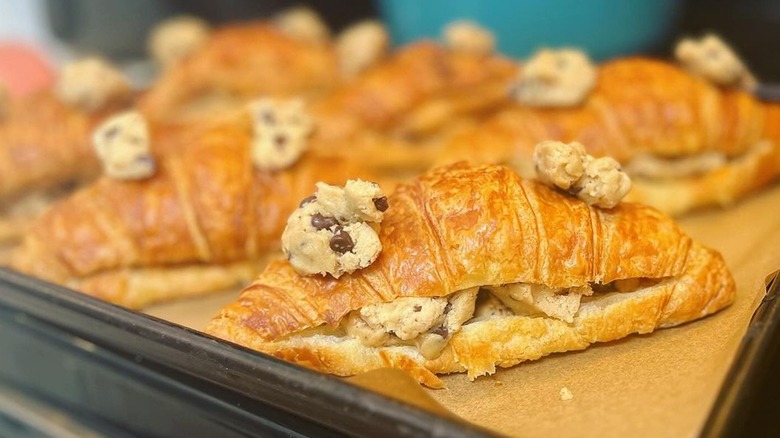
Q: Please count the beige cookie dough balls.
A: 11